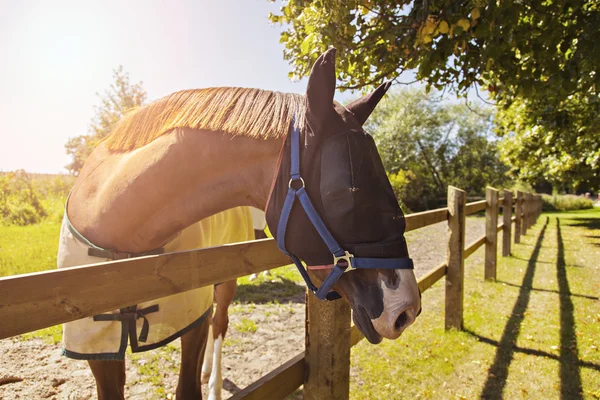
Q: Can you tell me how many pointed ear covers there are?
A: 2